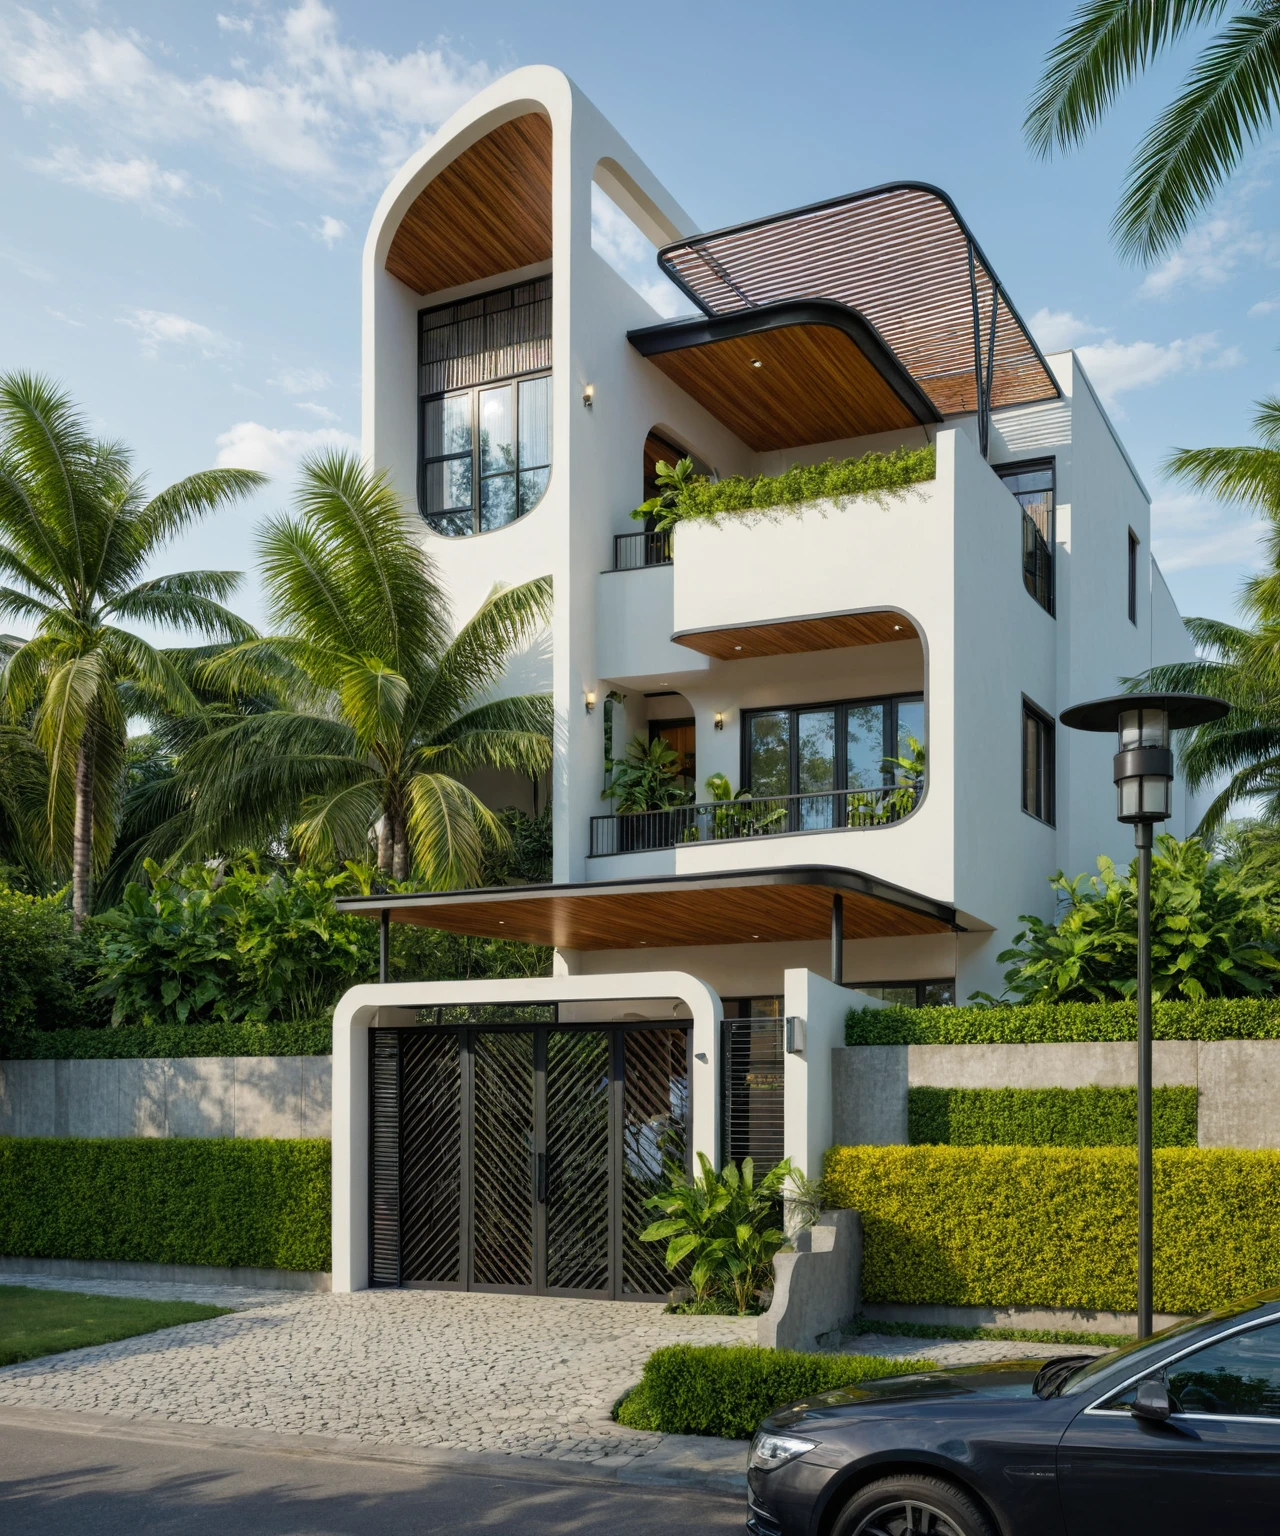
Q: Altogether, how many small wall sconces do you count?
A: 3